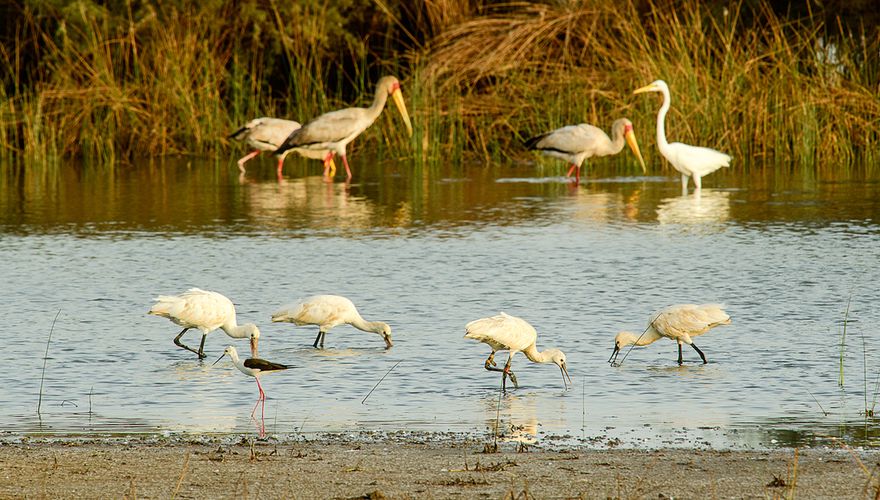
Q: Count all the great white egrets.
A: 1